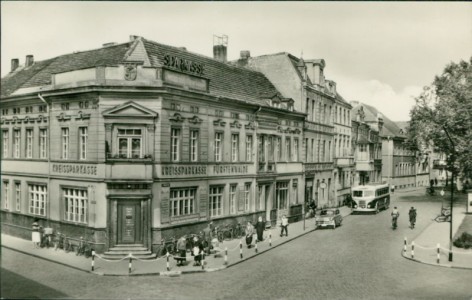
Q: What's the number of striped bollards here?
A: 11